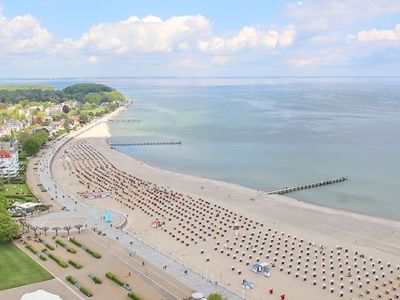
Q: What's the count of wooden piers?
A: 3